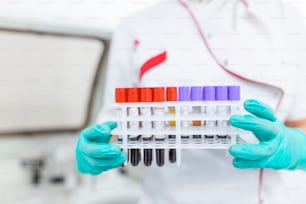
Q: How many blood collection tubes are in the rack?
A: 10